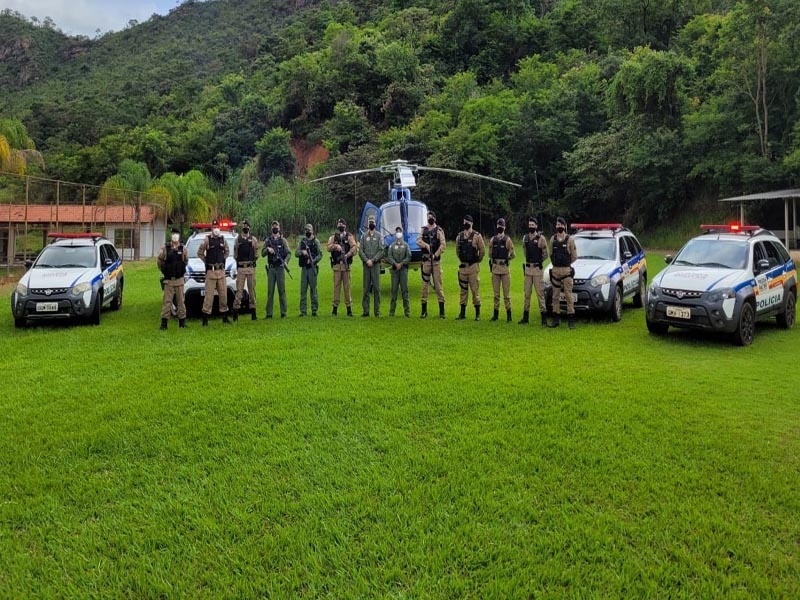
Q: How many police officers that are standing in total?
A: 13